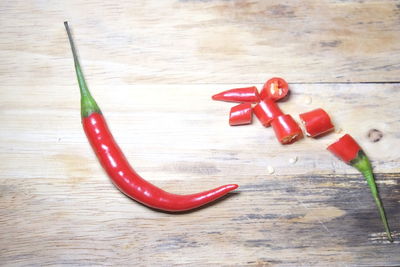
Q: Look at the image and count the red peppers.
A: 2